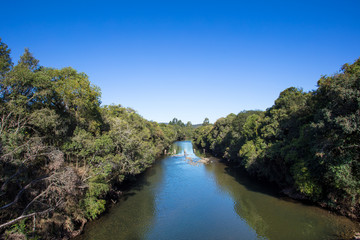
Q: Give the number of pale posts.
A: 5